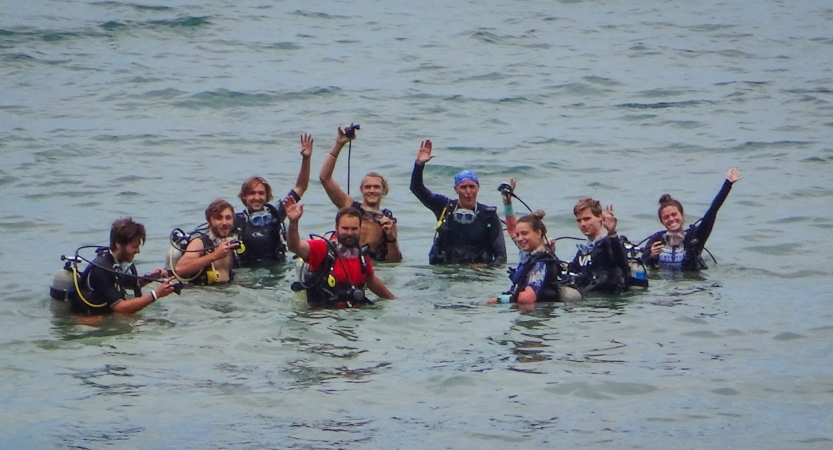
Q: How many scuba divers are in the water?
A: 9